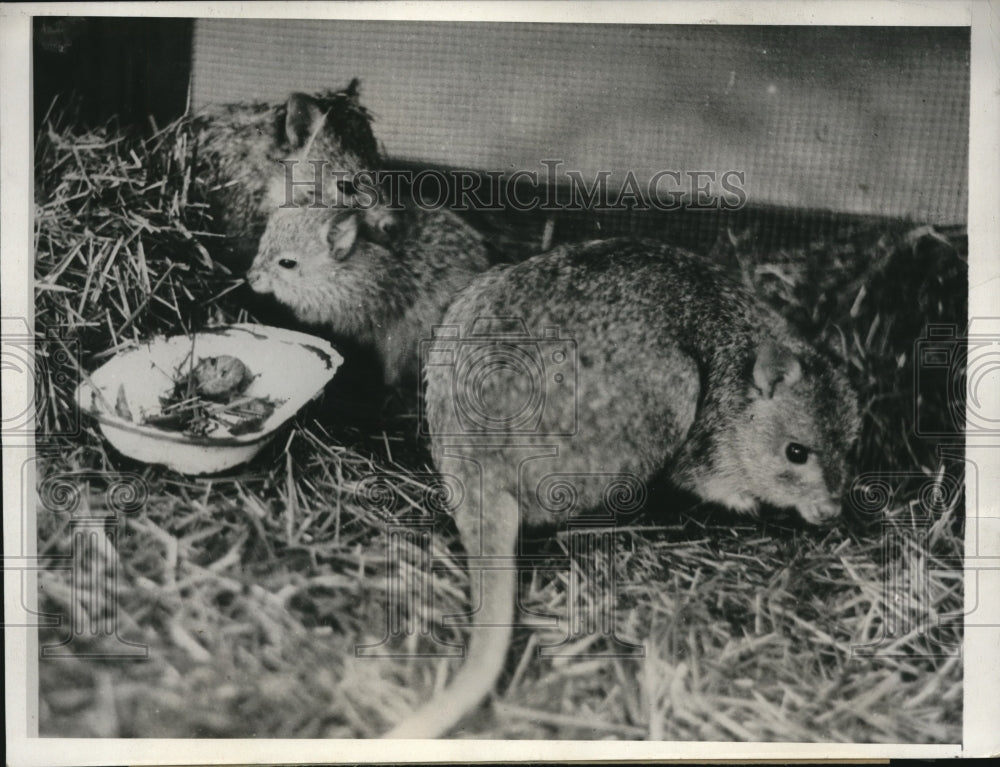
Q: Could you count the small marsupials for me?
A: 3